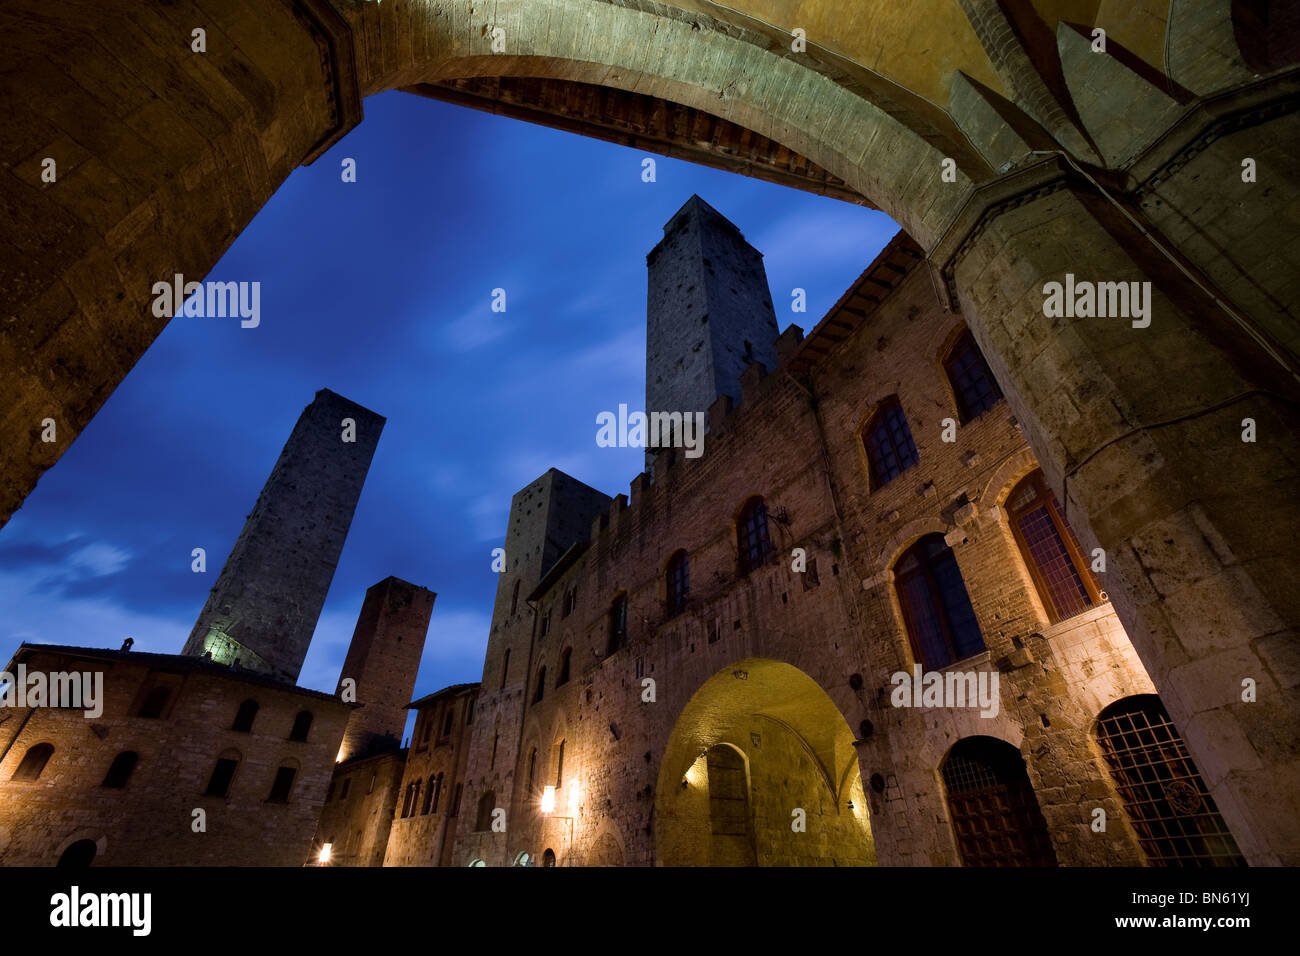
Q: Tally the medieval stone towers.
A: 4